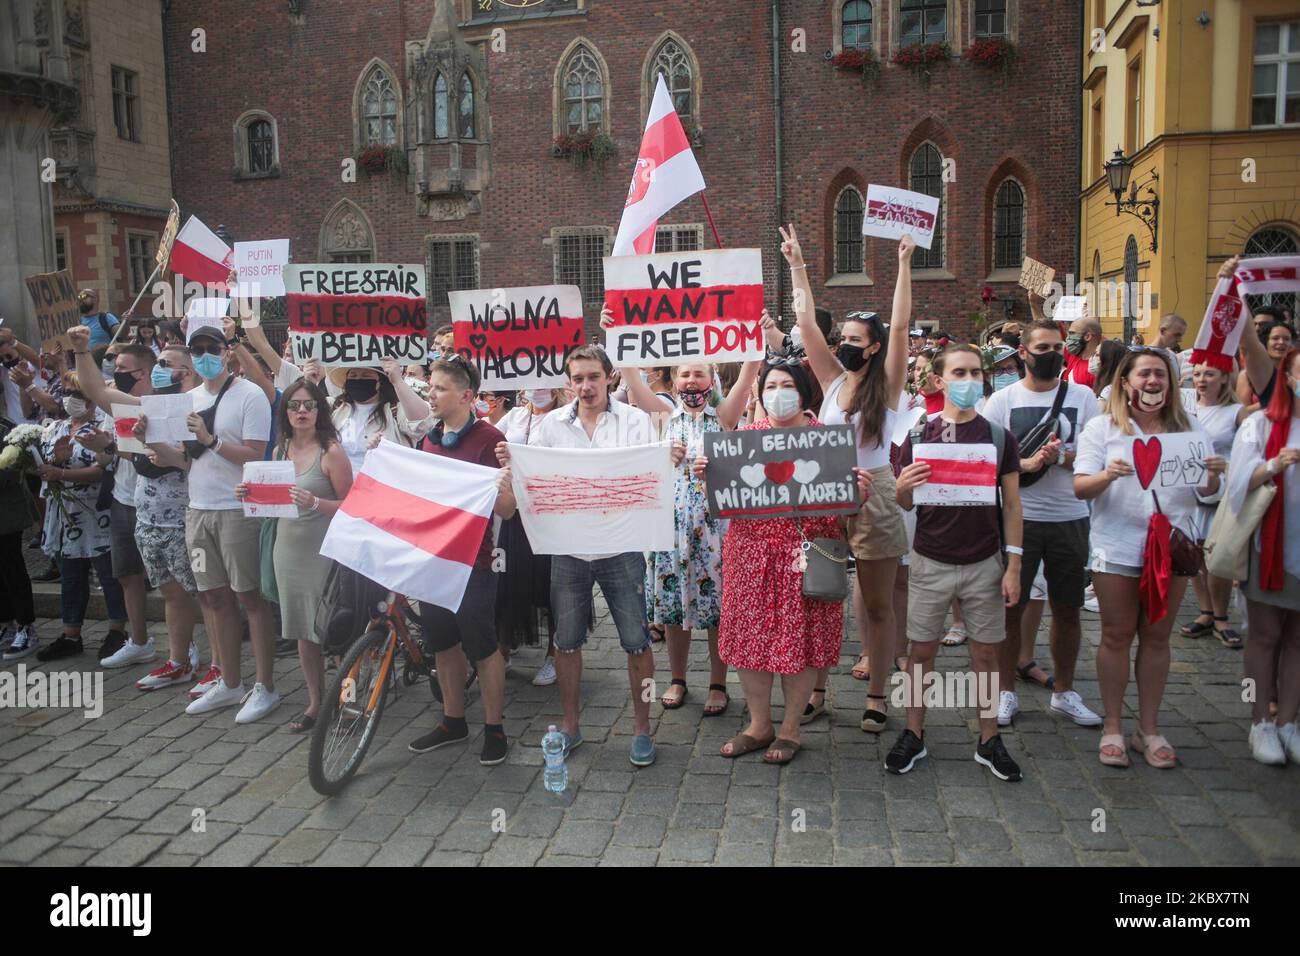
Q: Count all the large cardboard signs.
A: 4